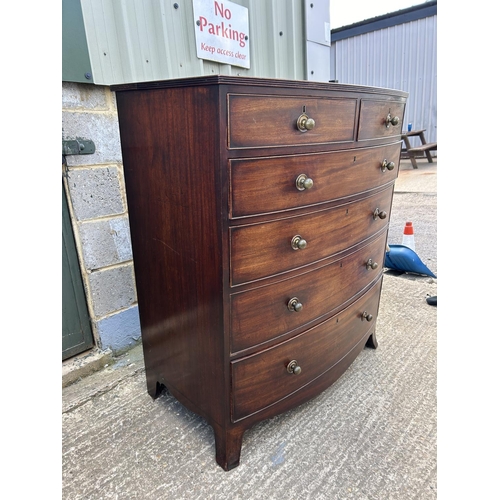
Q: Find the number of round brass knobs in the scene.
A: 10